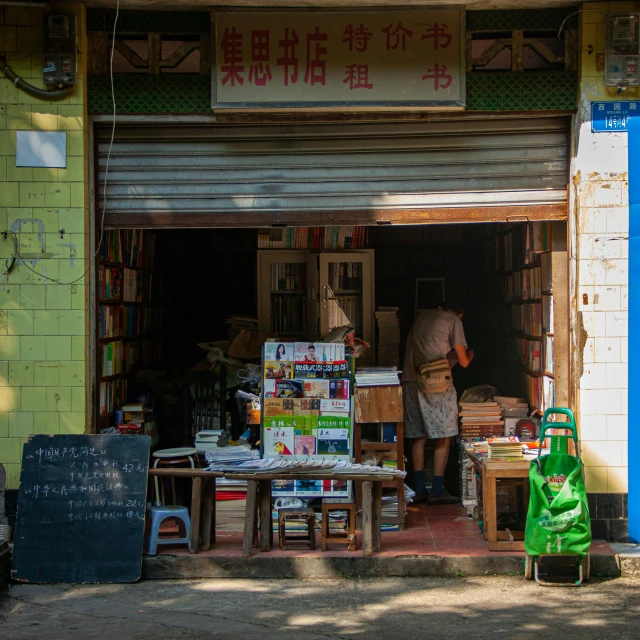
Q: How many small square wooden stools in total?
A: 2